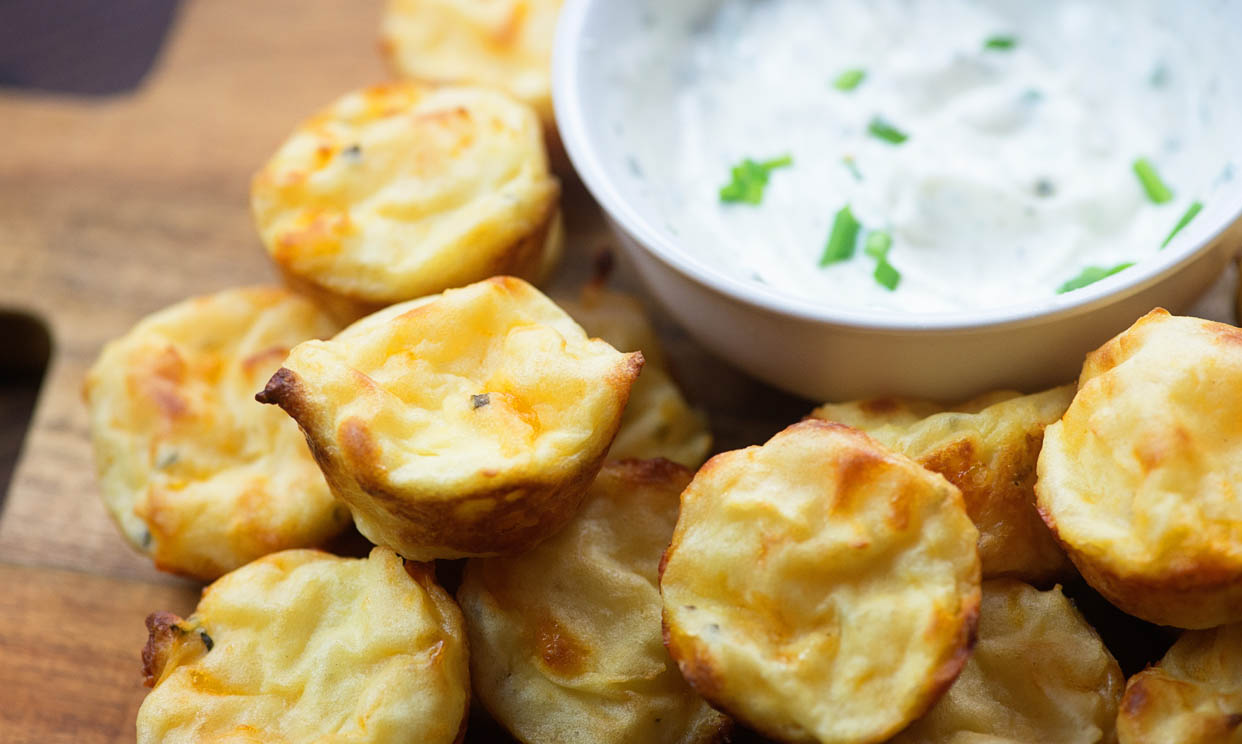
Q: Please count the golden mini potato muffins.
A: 12